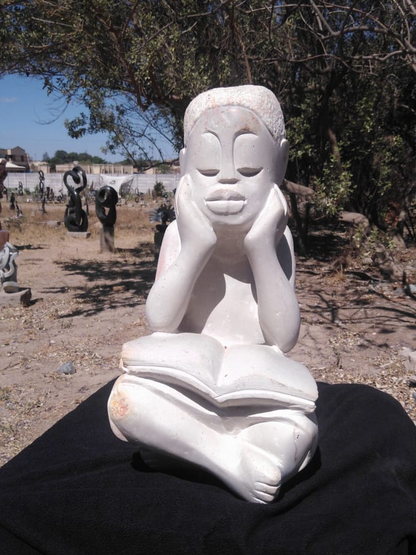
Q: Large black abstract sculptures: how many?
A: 2